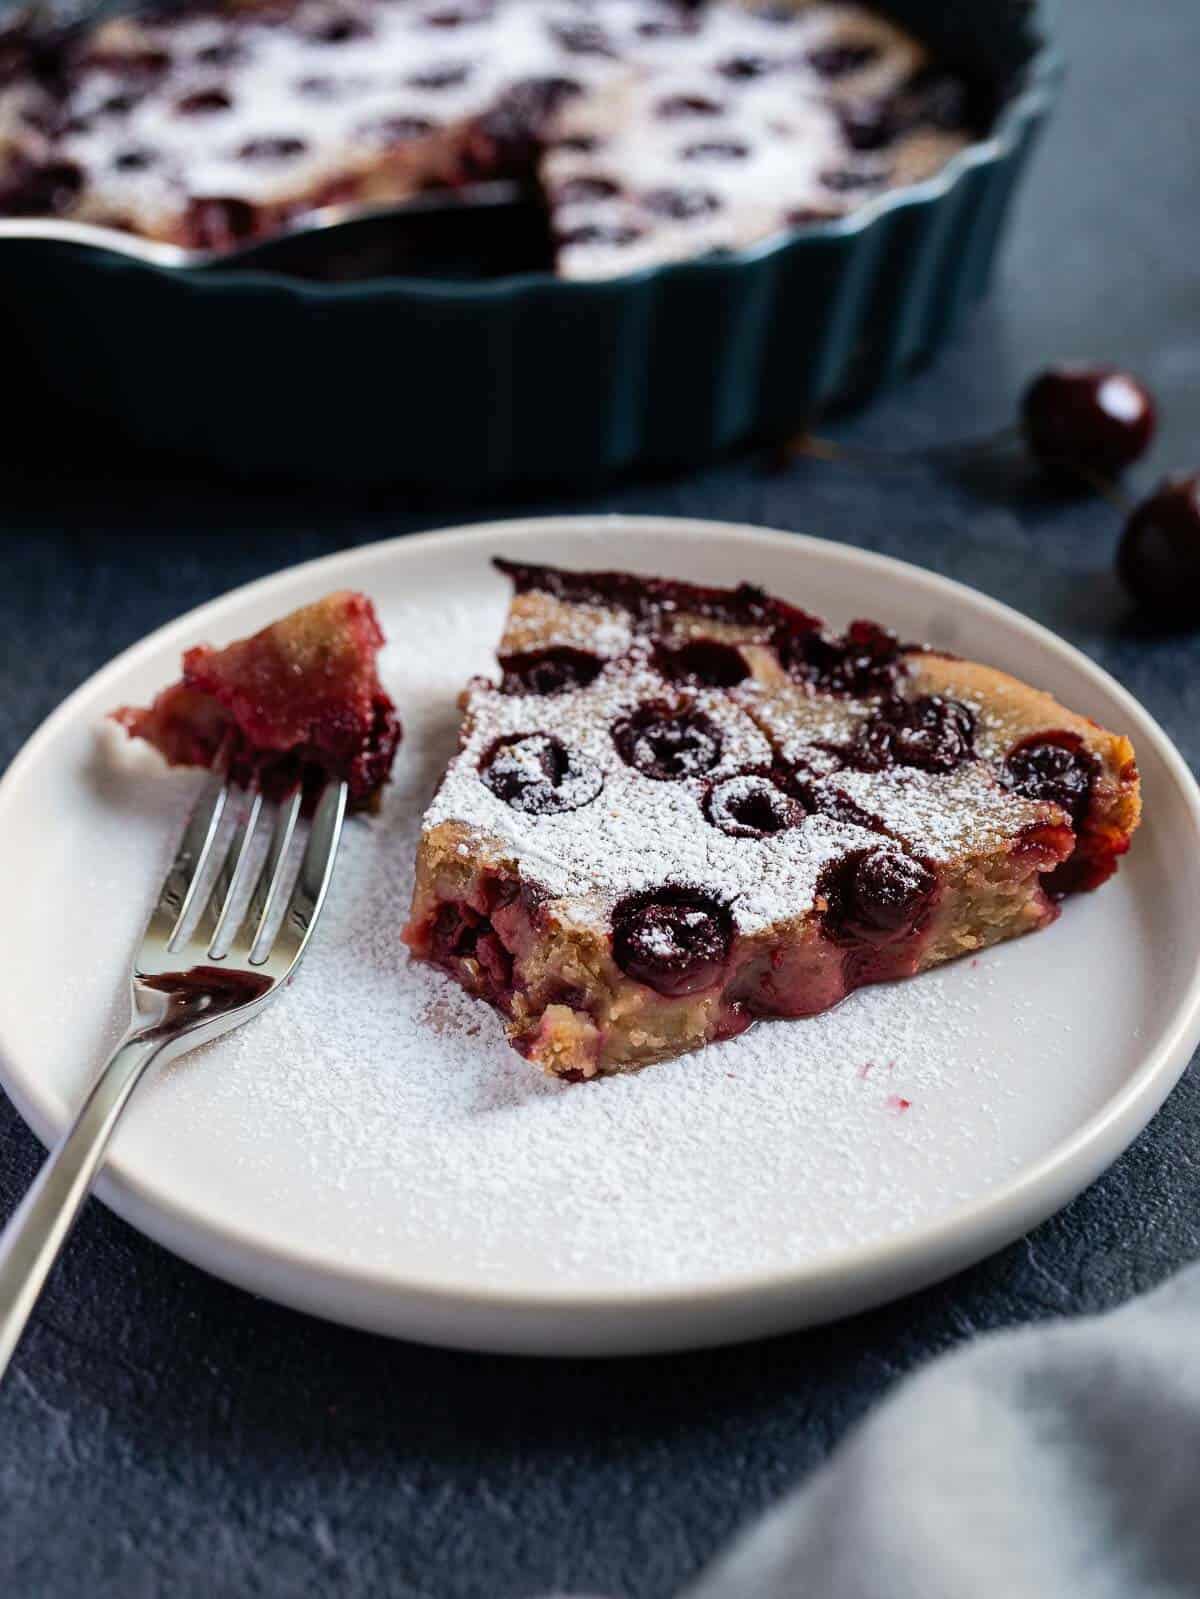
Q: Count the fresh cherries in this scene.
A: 2